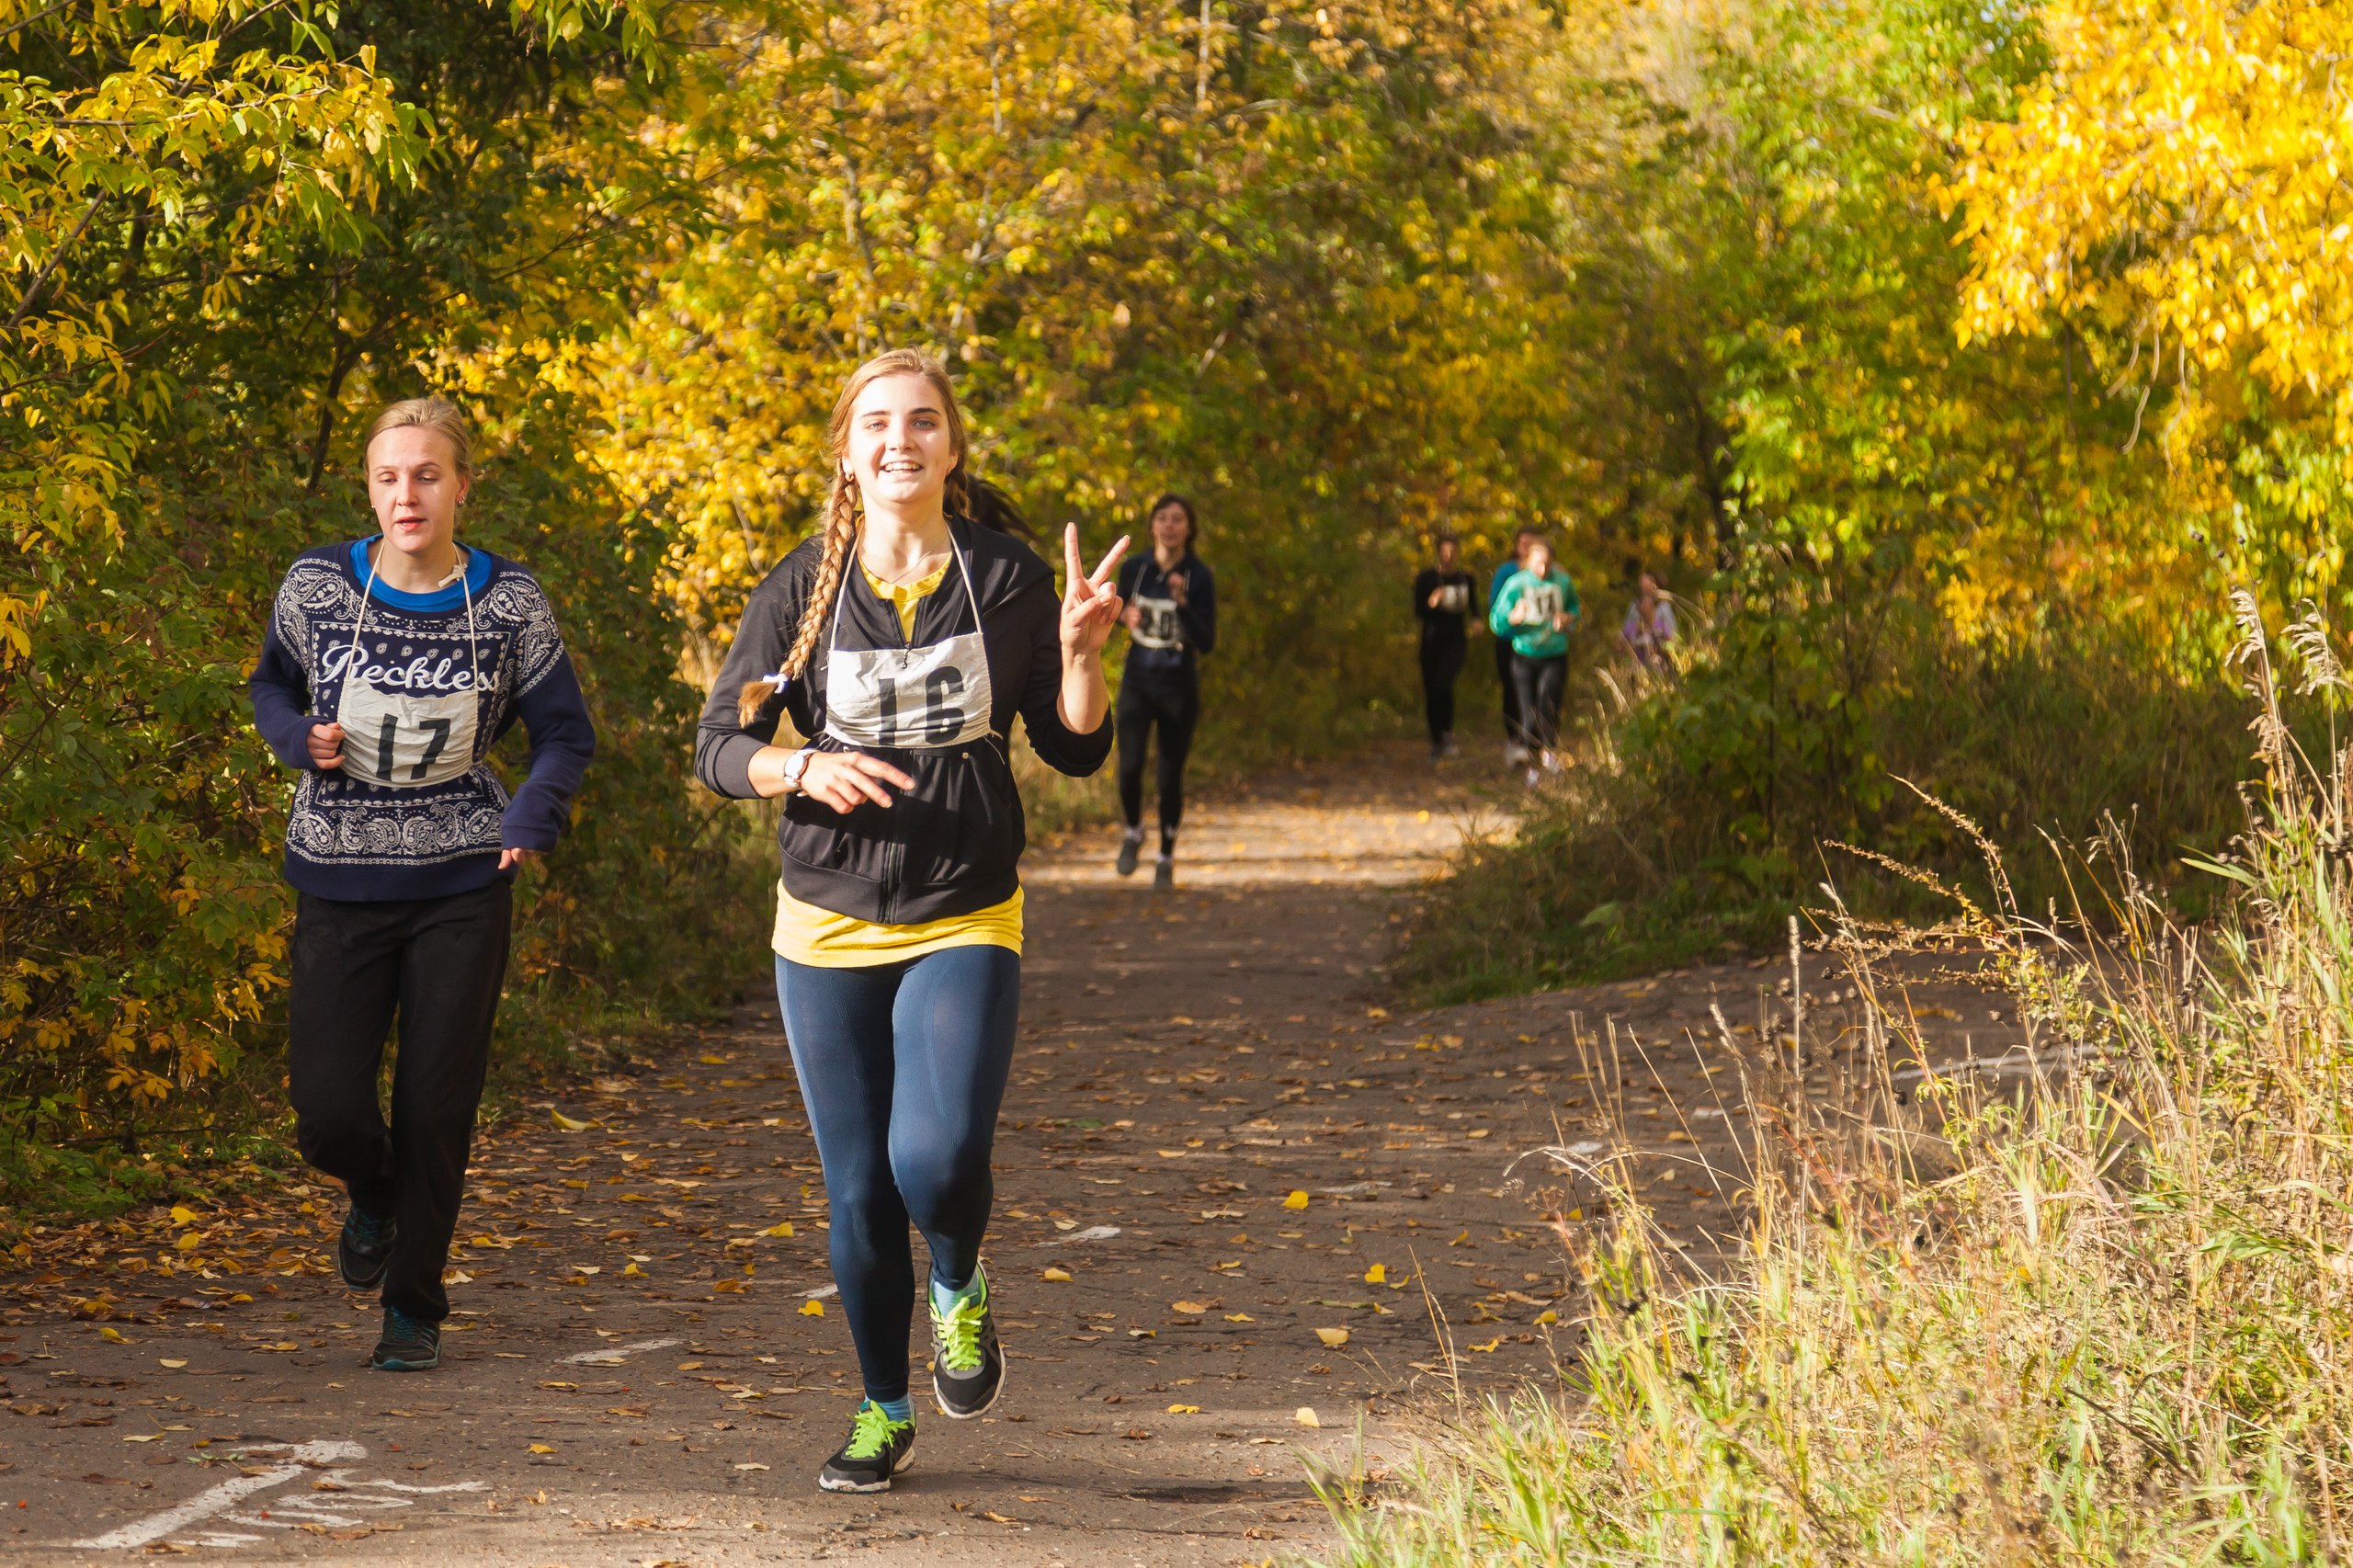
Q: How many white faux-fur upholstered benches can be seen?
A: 0